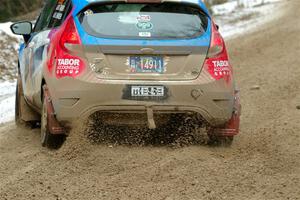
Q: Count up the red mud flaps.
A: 2